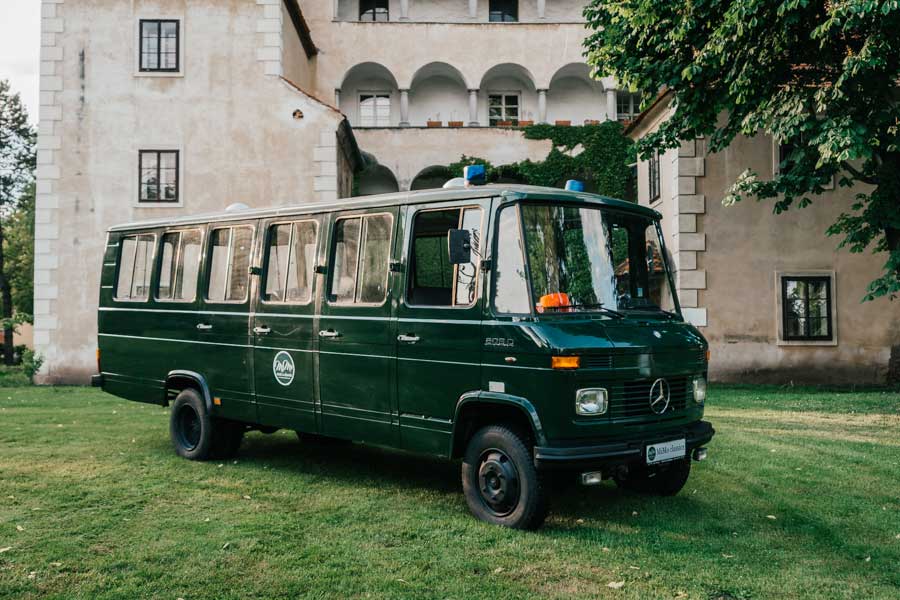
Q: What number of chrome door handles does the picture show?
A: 4